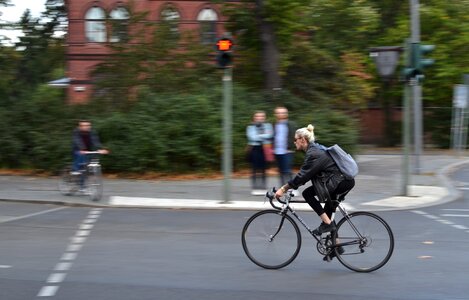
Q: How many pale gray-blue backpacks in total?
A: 1